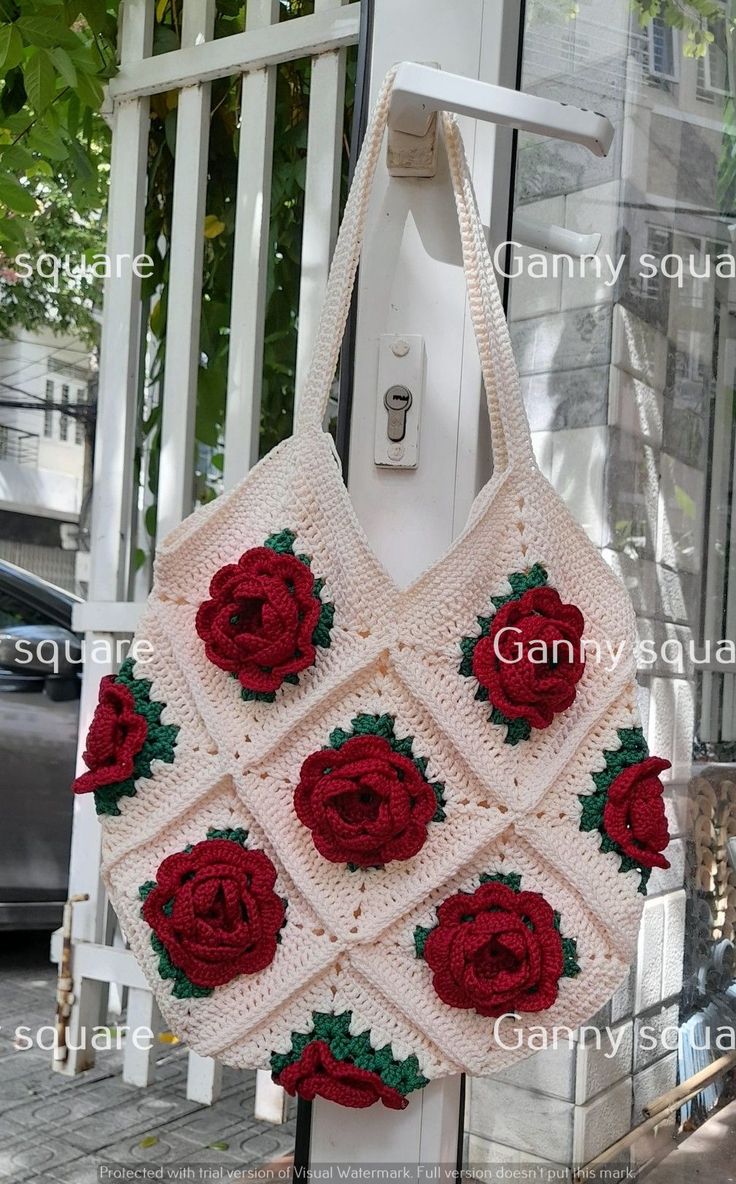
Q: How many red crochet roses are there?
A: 8